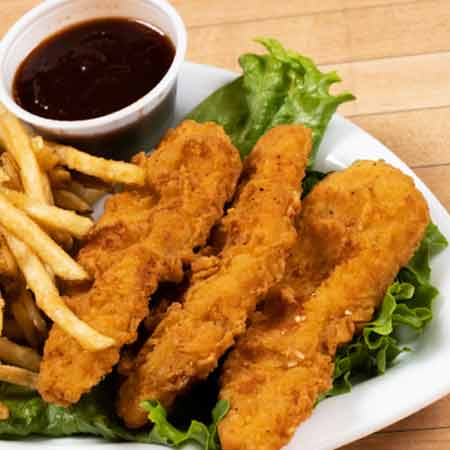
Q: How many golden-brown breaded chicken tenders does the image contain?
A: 3